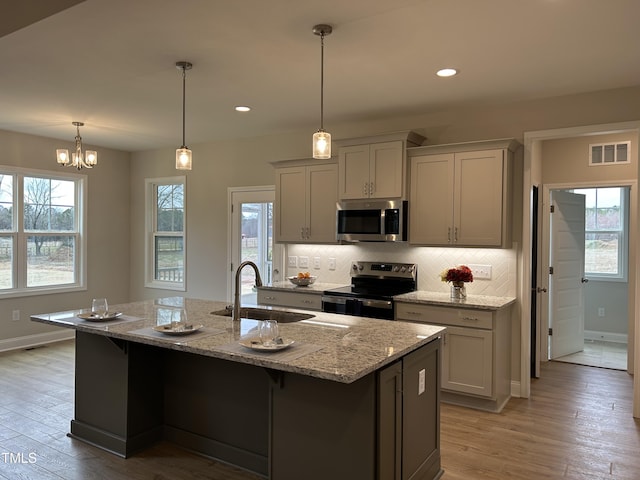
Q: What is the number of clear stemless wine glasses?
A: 3